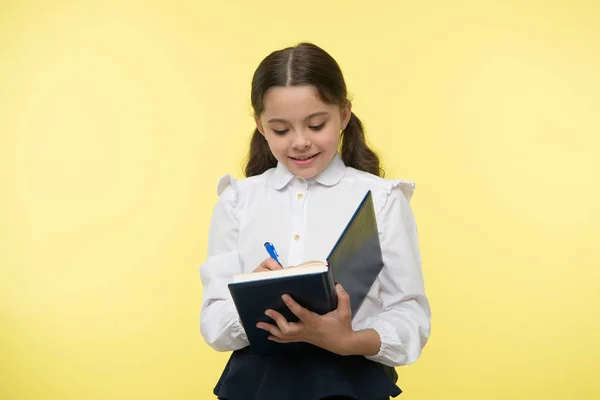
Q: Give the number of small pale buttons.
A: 3